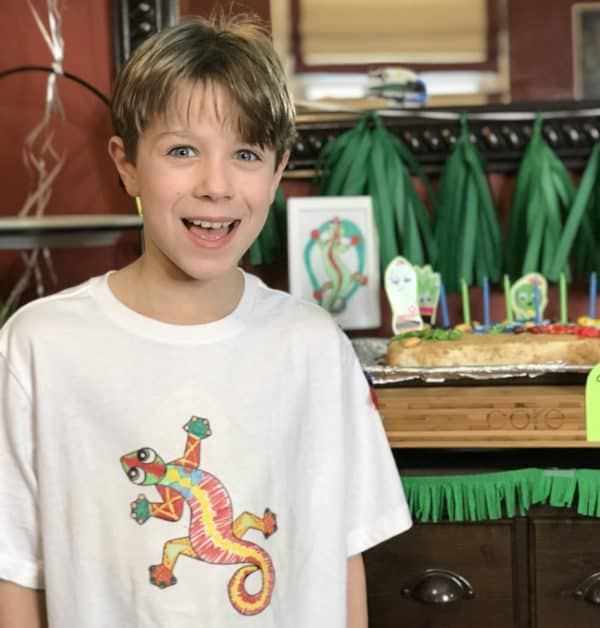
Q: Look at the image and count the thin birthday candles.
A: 7